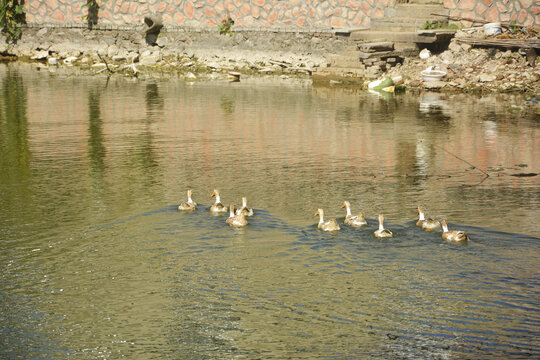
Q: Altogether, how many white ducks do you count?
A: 9